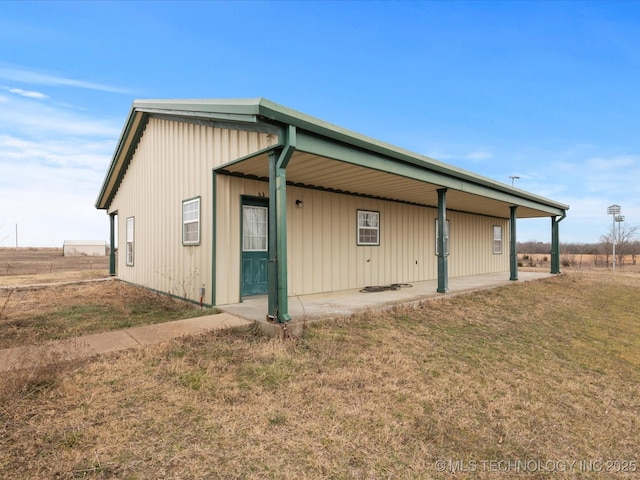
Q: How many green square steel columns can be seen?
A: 5